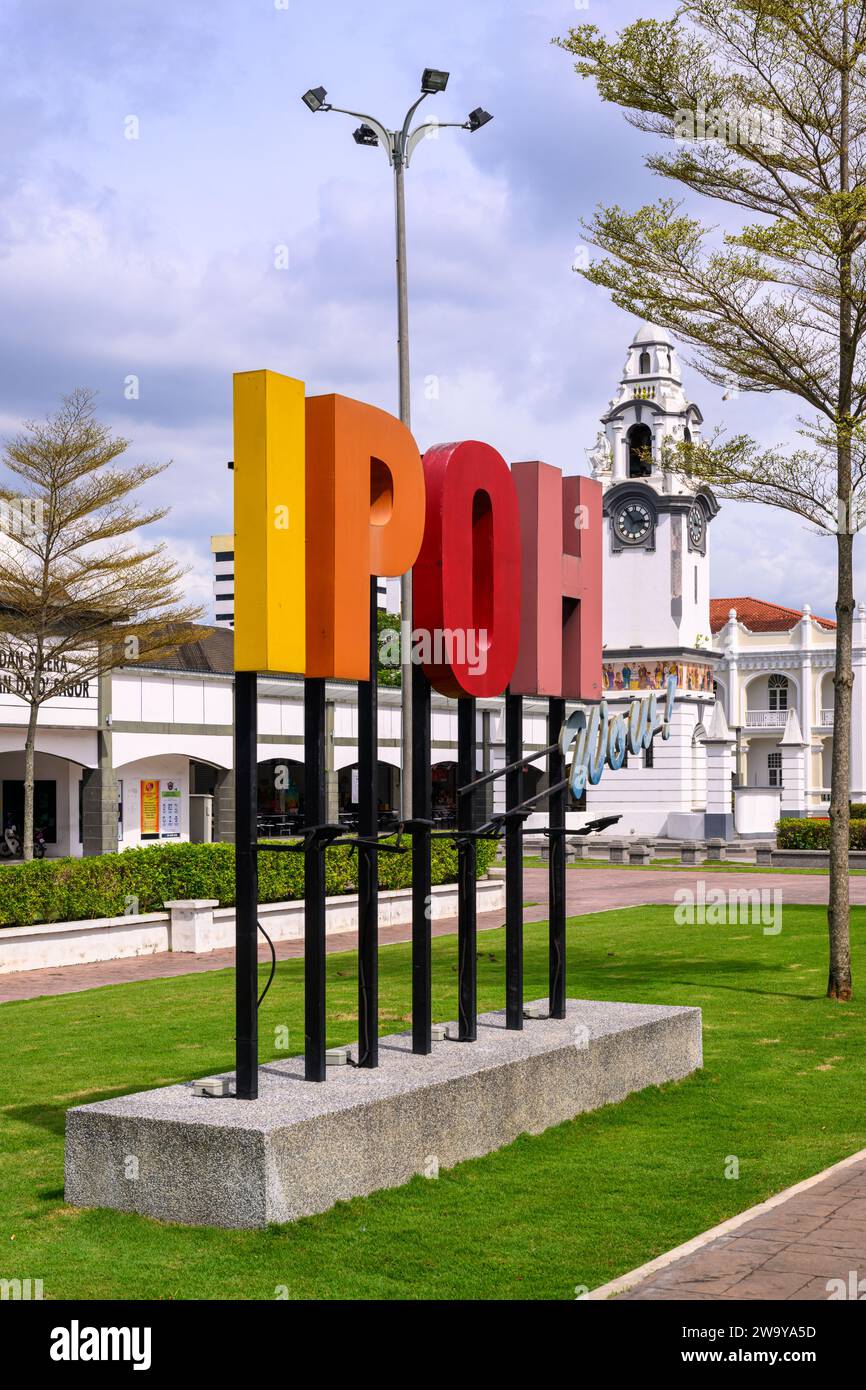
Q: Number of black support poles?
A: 7